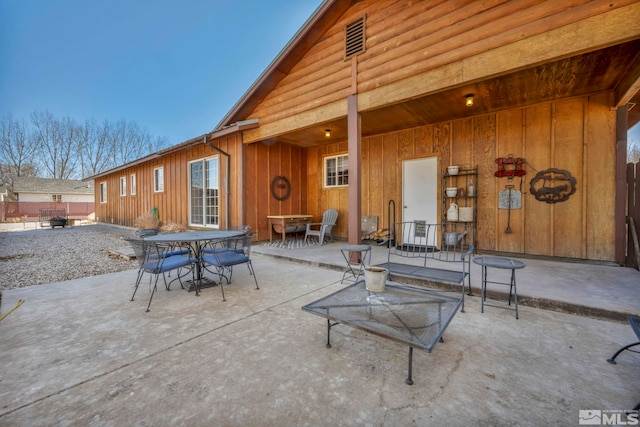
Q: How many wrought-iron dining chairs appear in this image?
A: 4